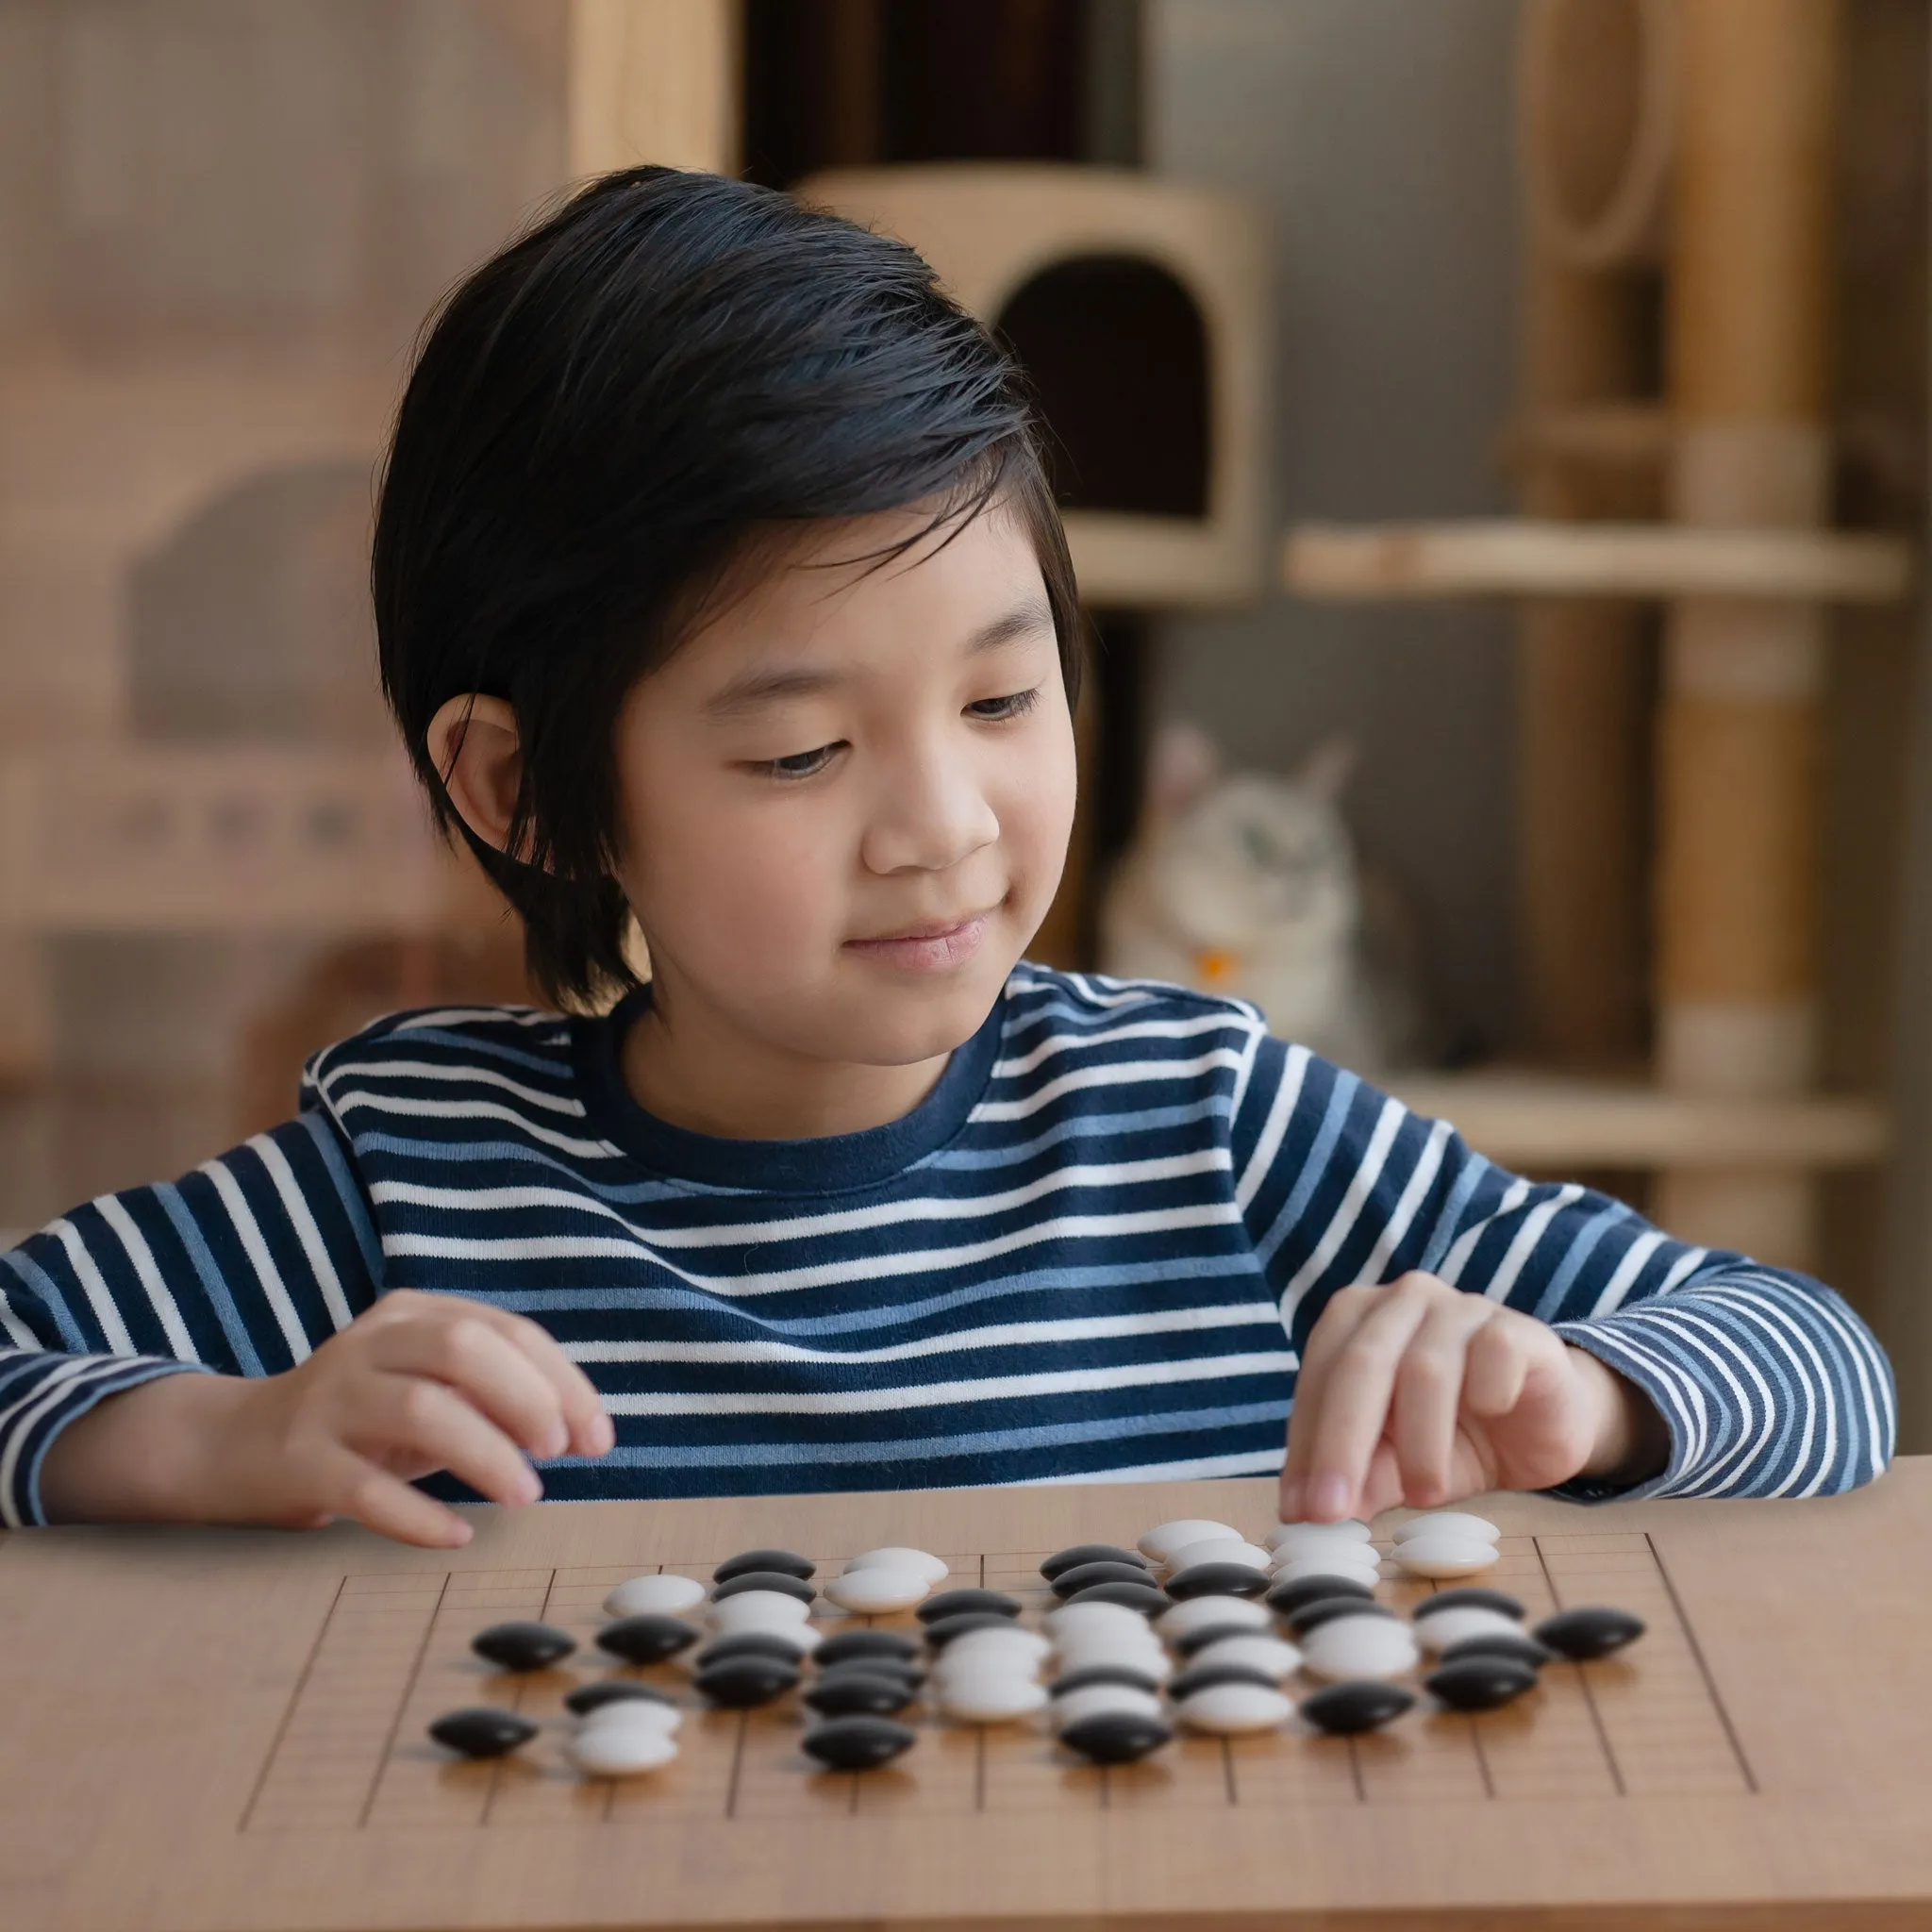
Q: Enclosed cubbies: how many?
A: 1